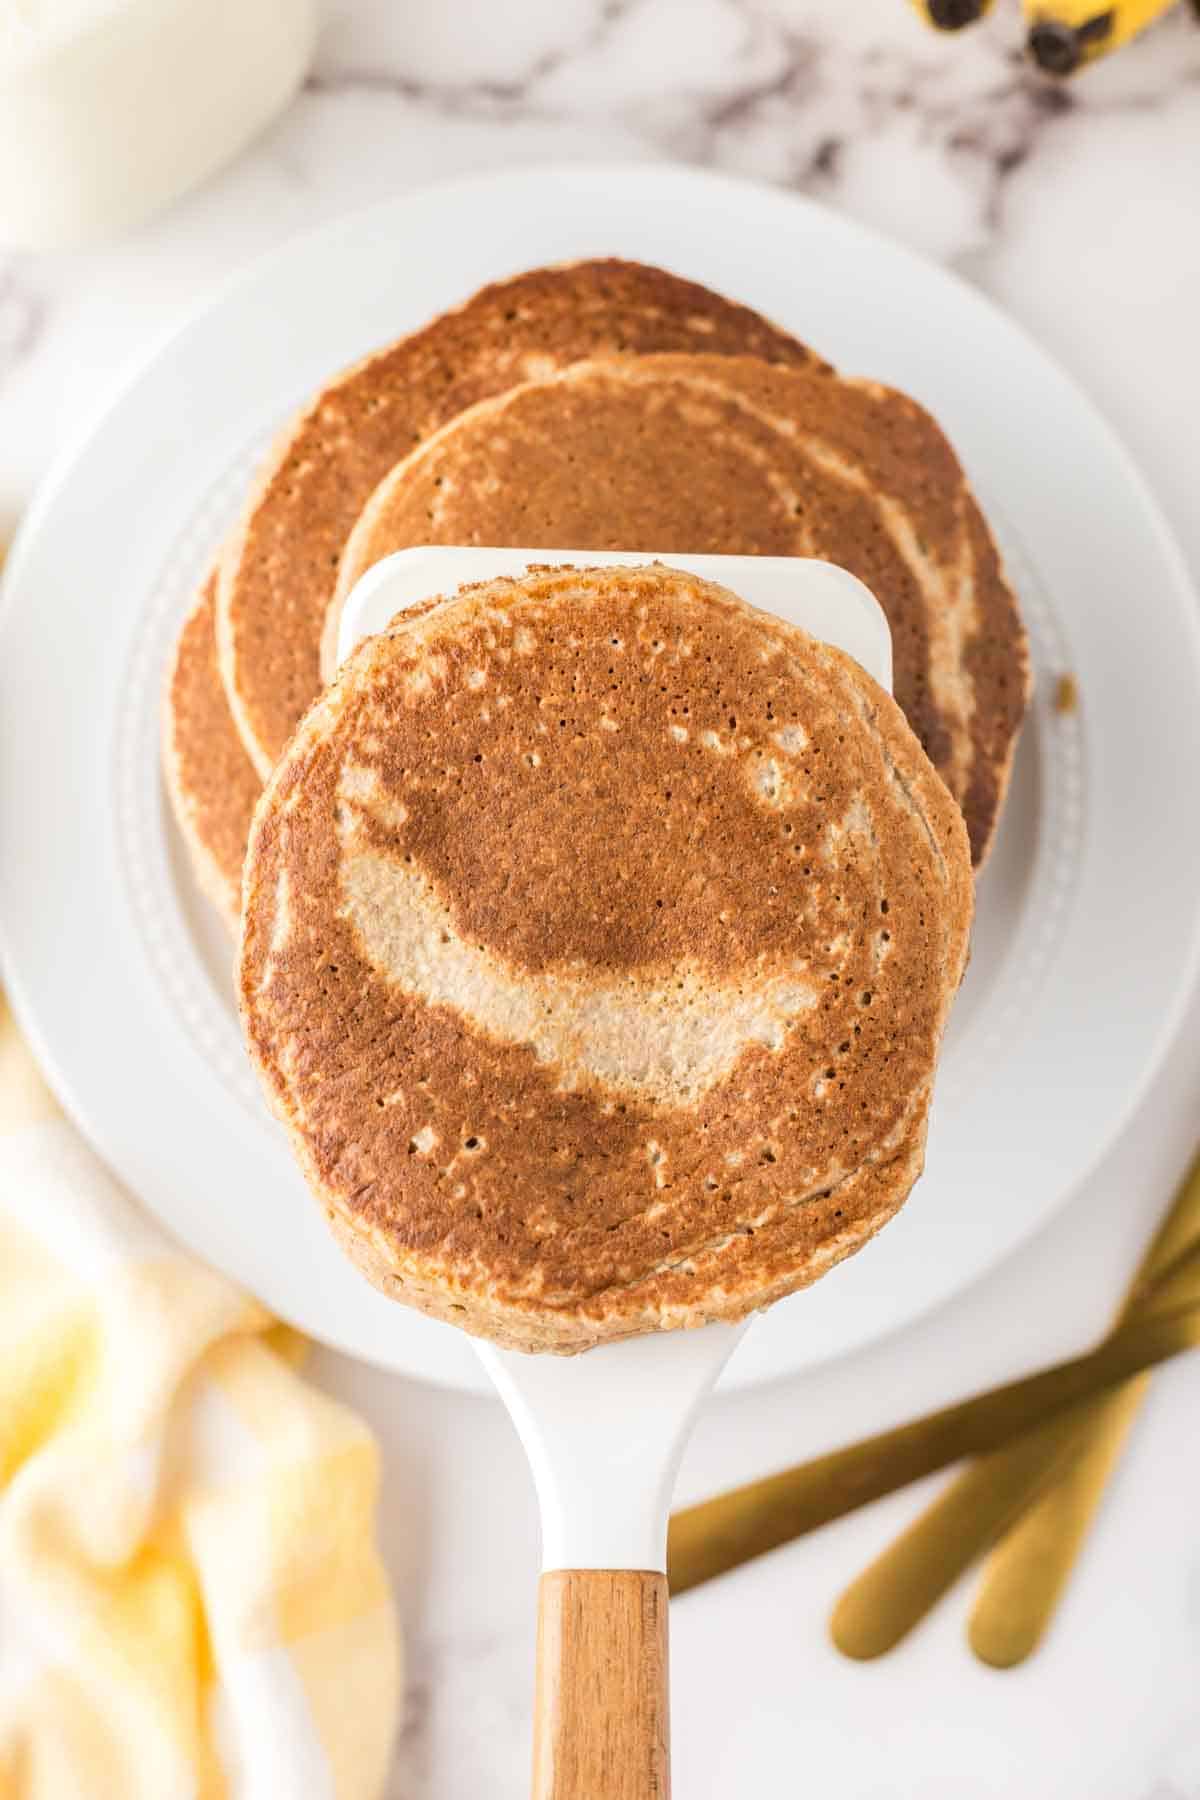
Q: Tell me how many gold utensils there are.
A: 3